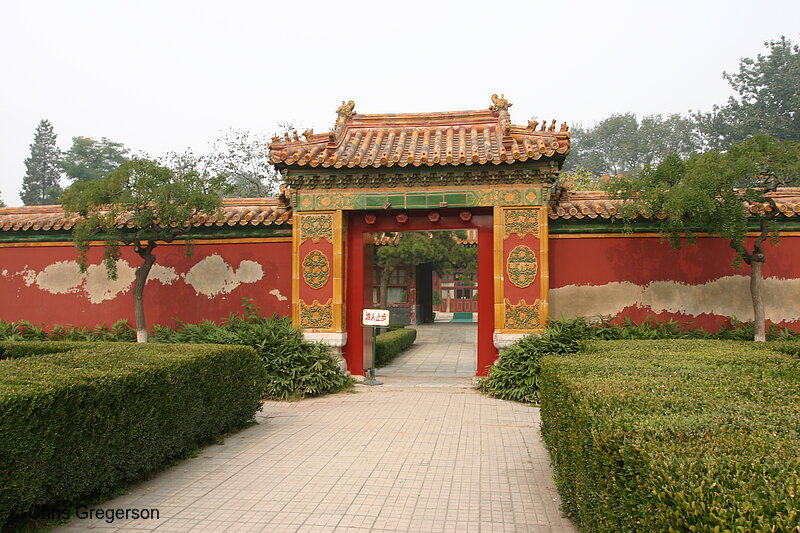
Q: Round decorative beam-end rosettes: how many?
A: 4